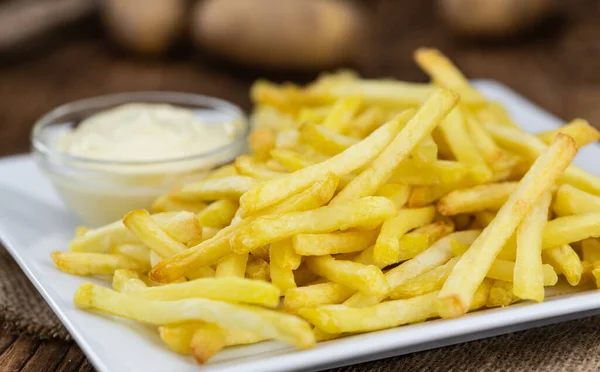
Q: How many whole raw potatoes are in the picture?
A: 3